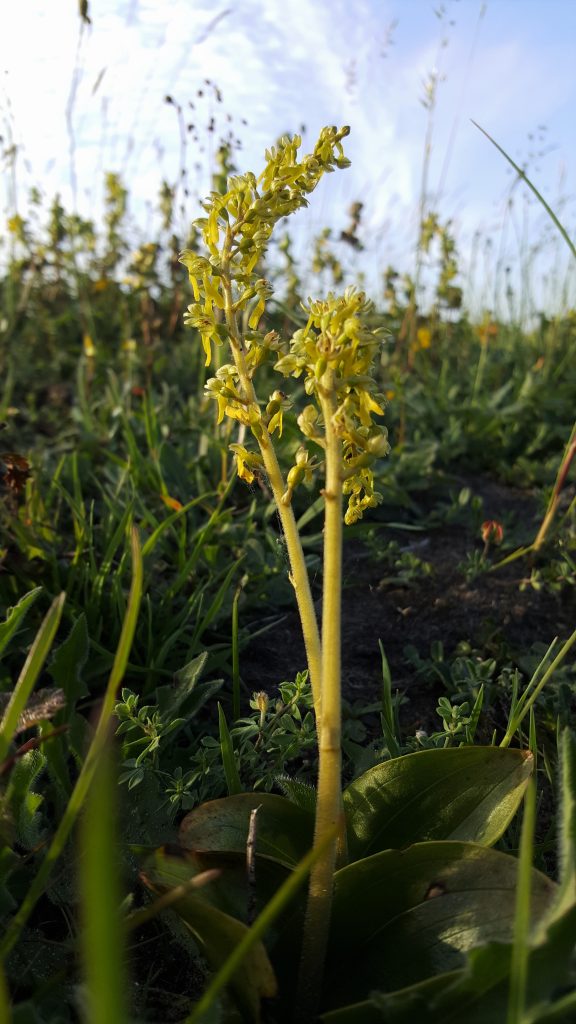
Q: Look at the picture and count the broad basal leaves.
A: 4